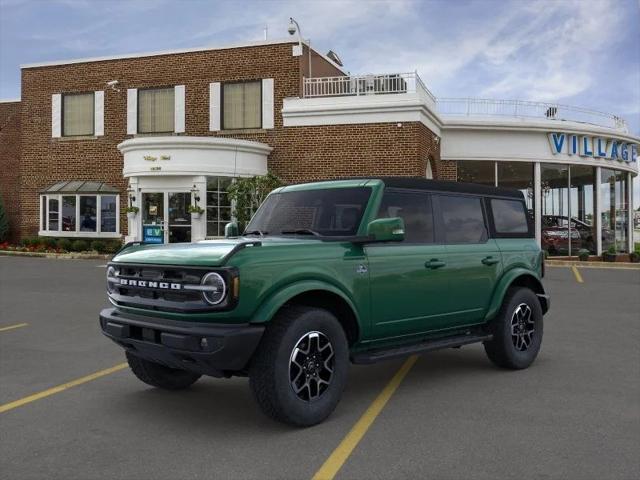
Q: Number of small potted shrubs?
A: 2